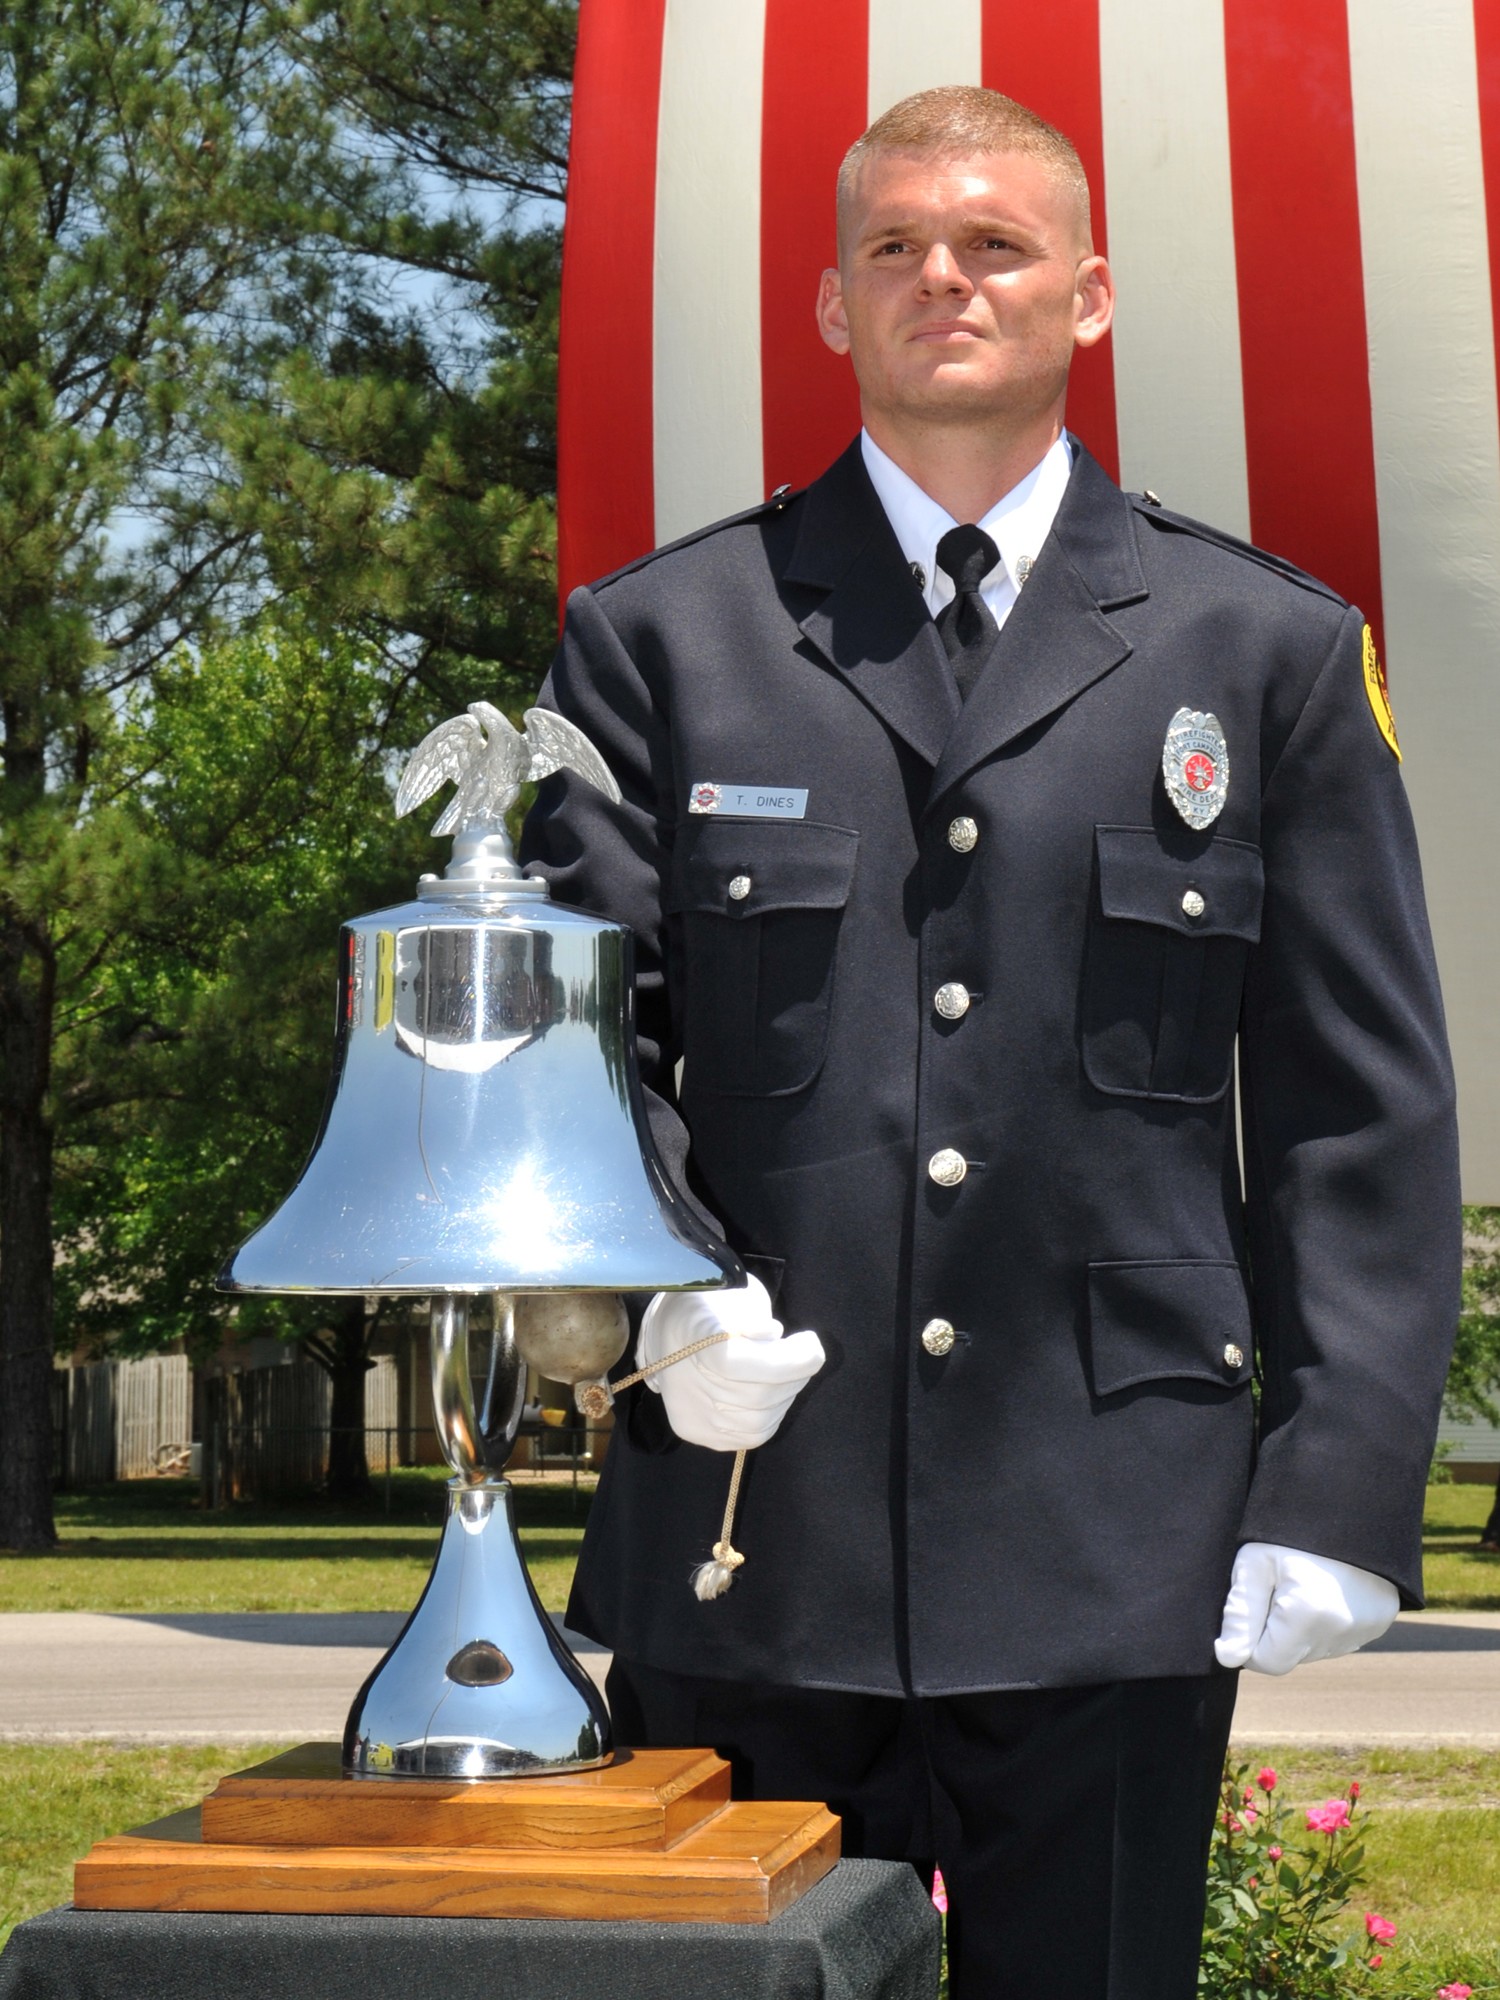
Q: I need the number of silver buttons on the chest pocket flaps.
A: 2